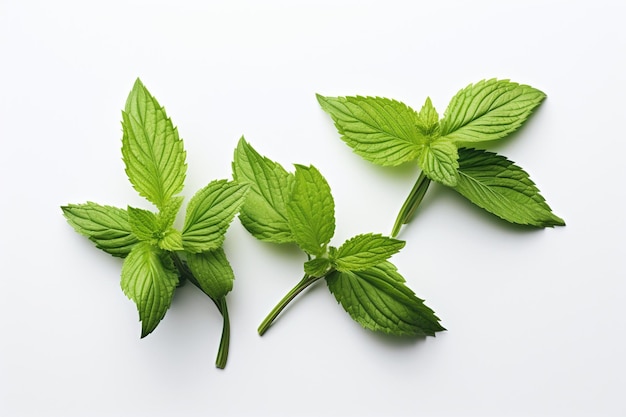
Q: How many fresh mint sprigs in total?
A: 3